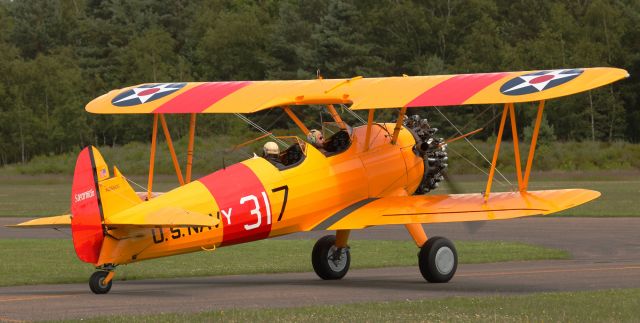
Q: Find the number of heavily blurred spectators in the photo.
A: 0